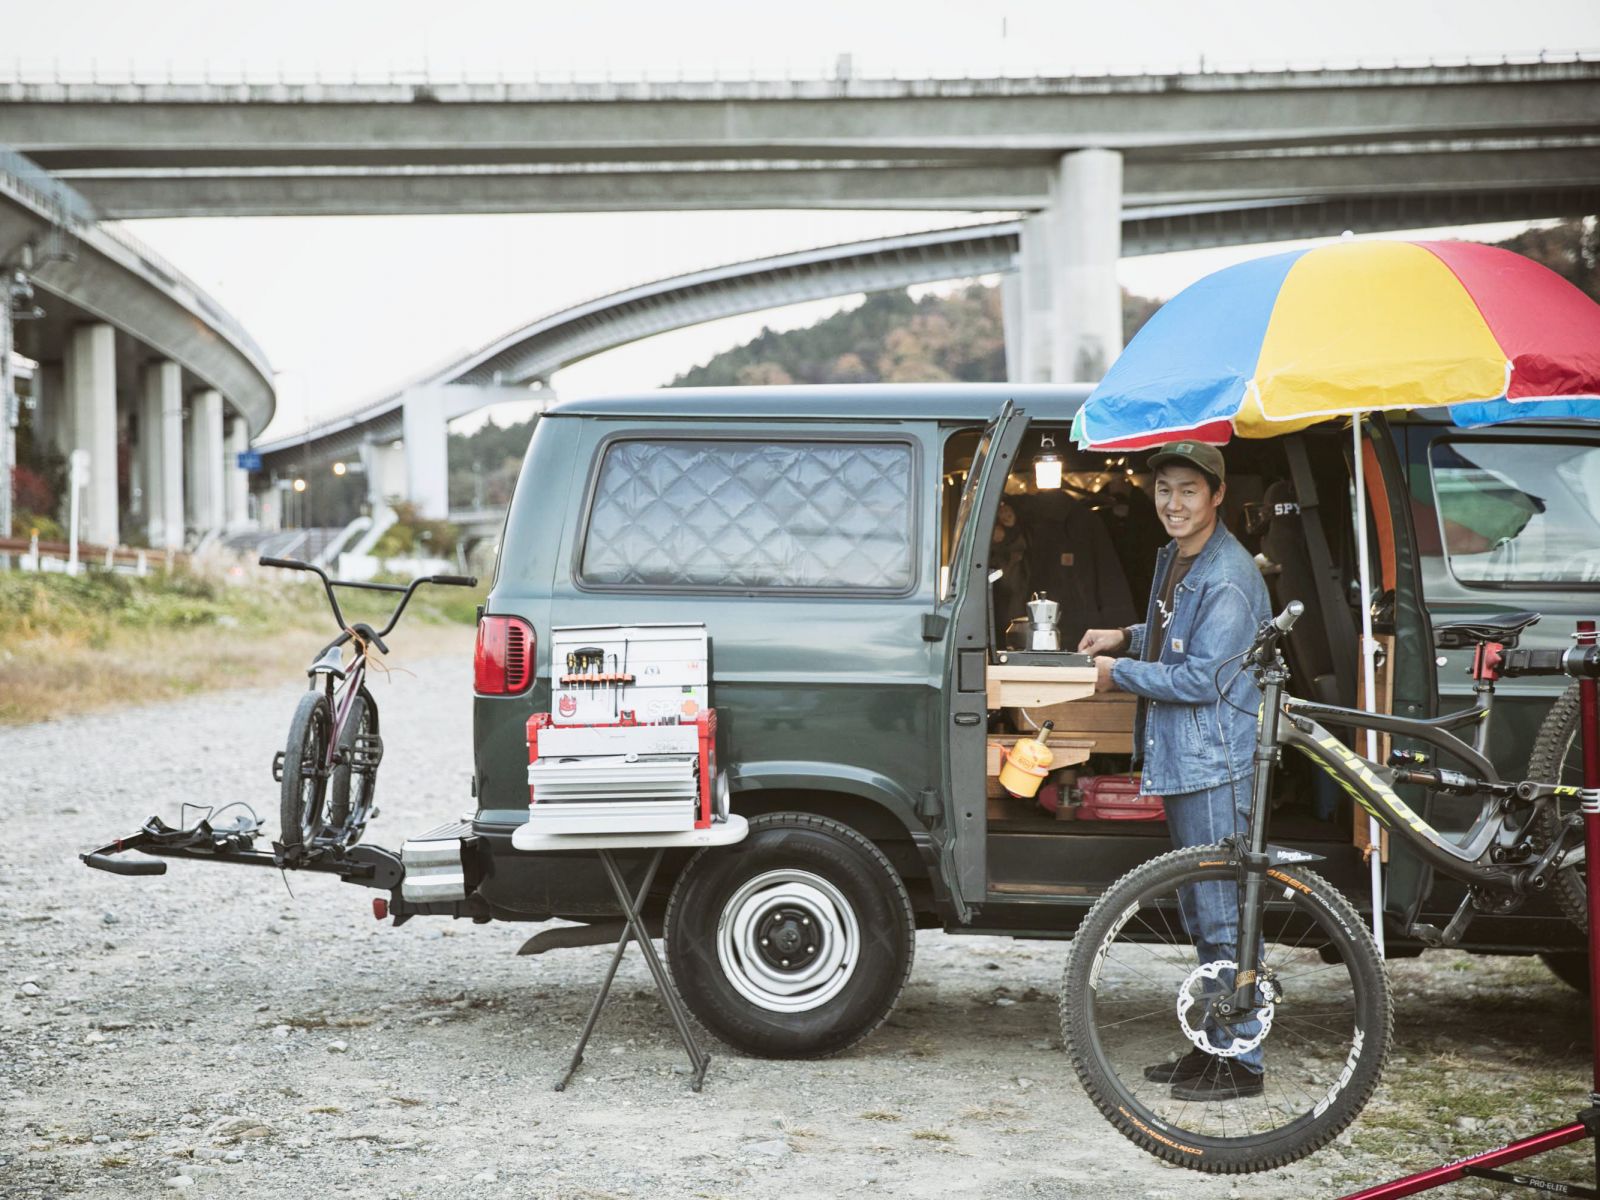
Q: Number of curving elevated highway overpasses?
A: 2